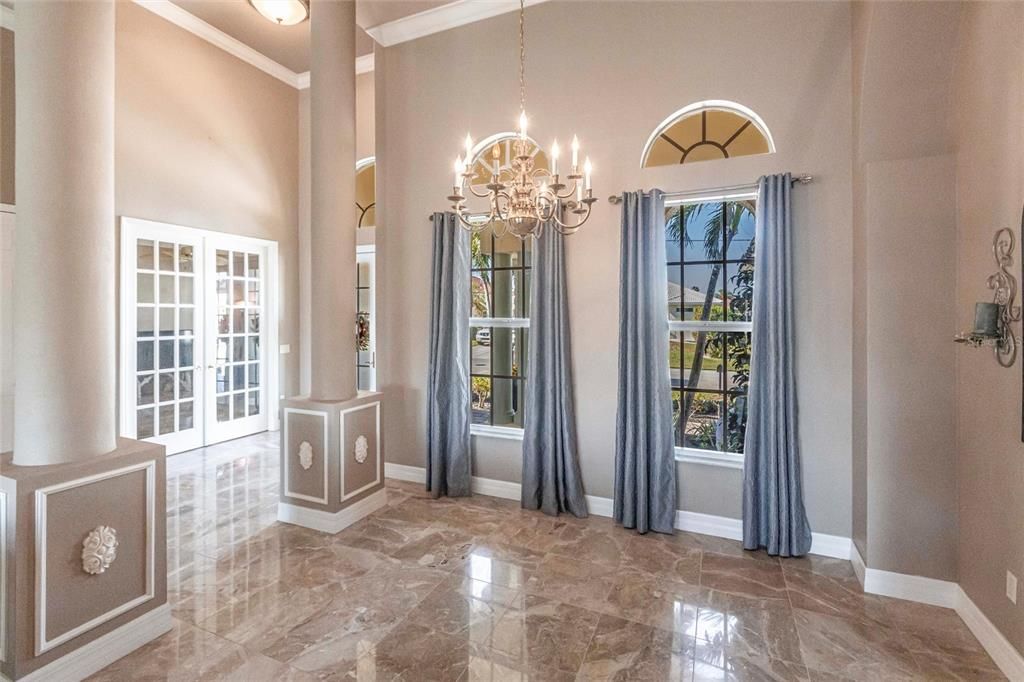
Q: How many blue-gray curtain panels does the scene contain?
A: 4